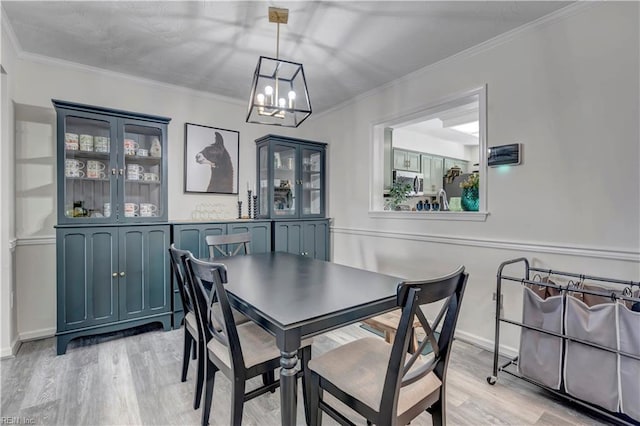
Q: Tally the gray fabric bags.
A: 3